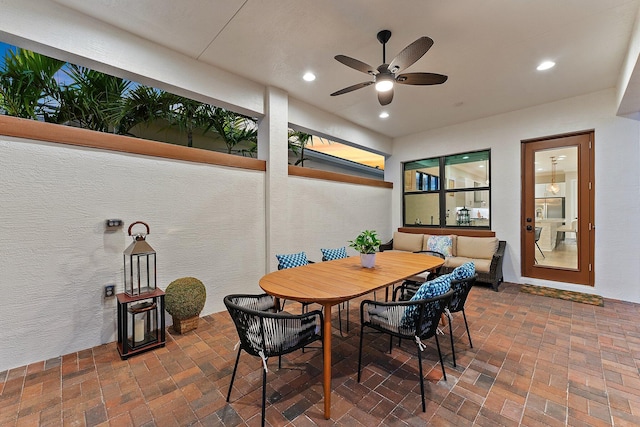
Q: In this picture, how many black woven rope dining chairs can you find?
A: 6